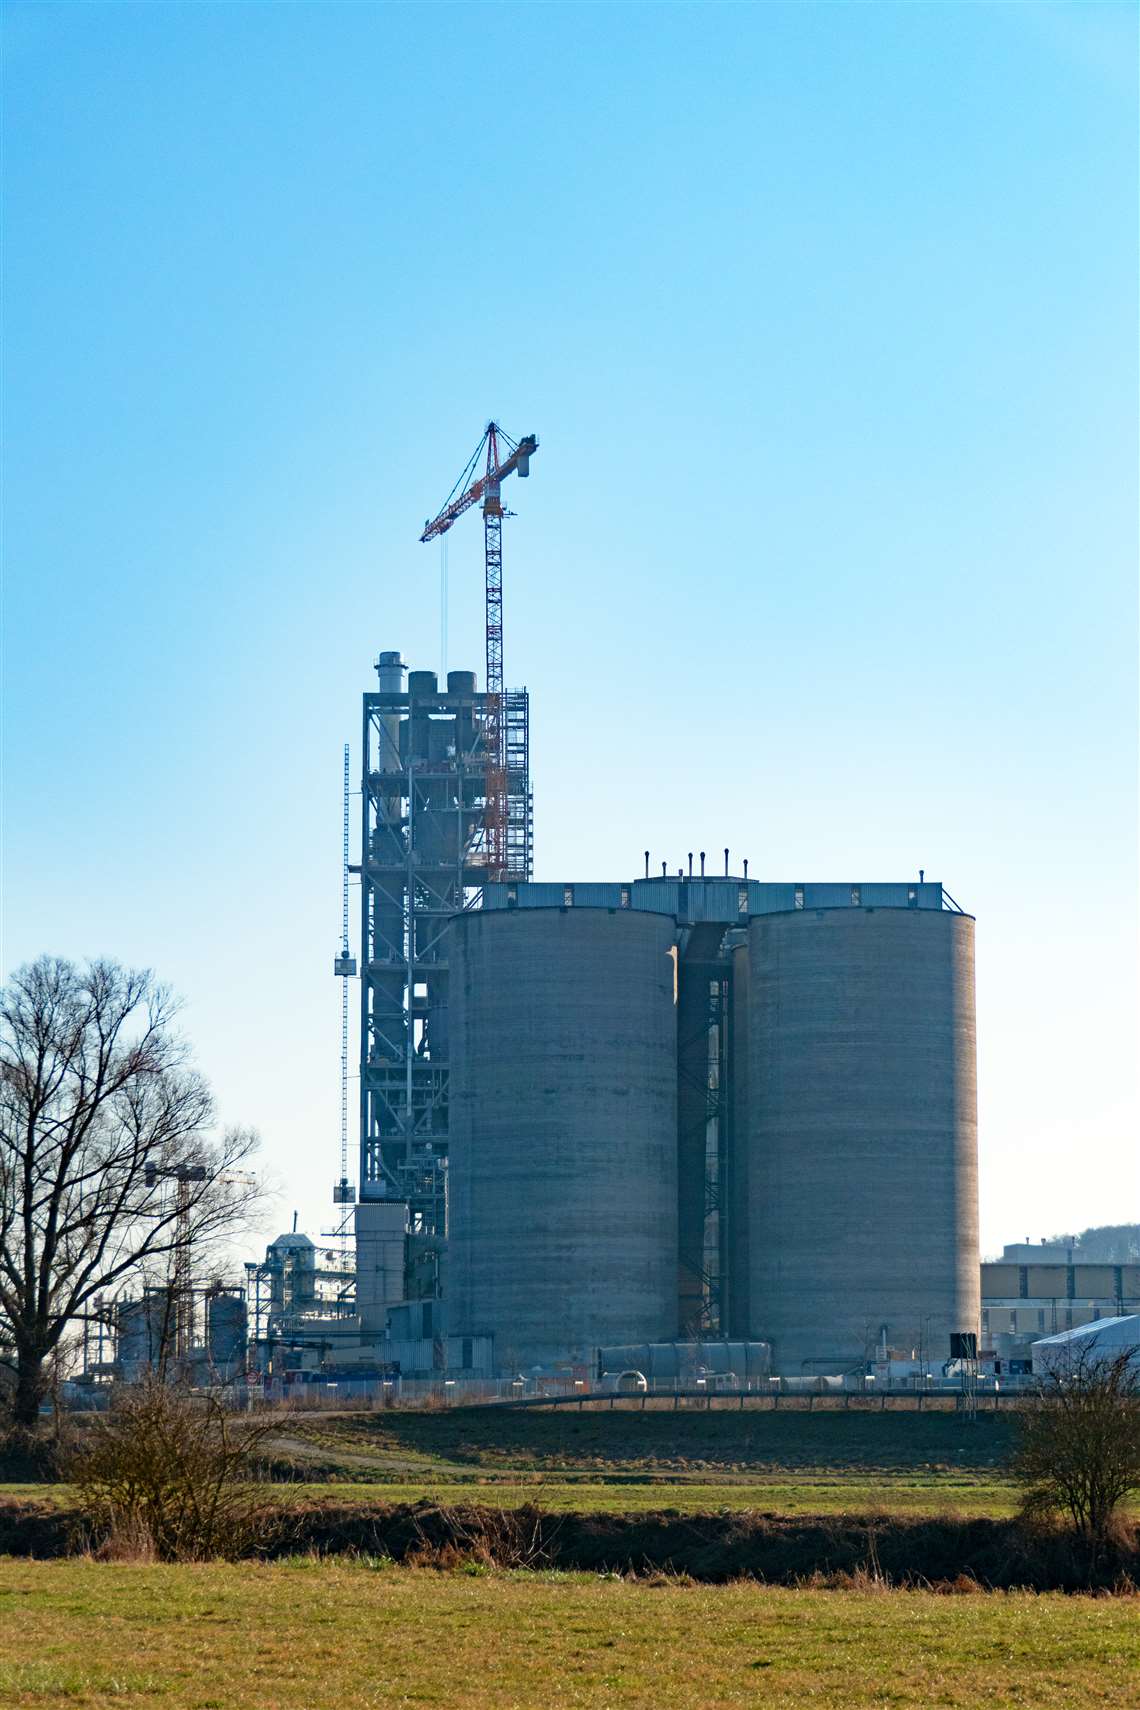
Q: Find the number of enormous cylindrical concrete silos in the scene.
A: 2